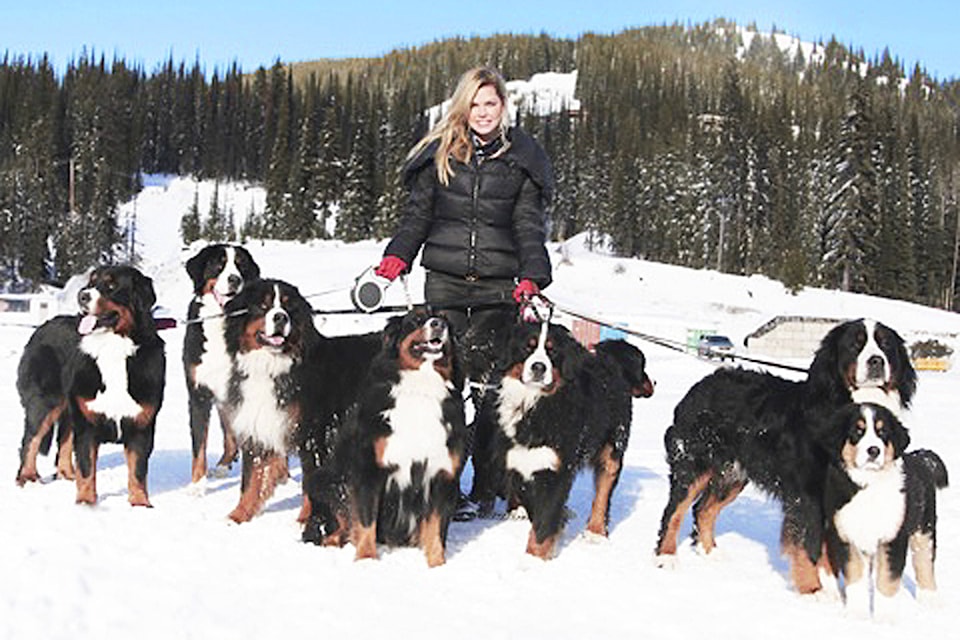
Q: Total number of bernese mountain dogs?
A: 8